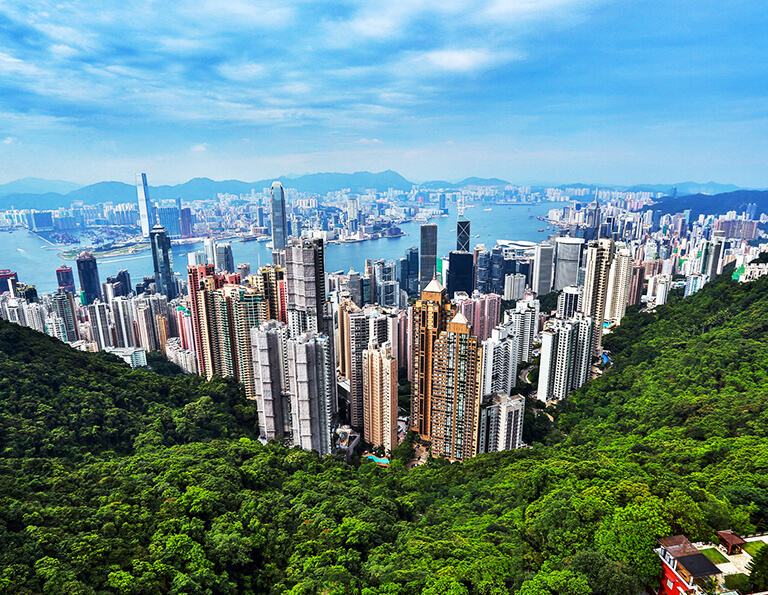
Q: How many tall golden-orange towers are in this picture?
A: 2